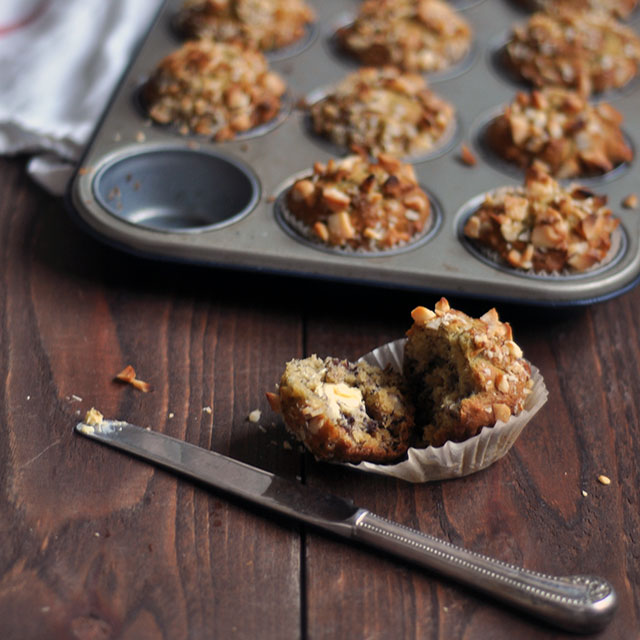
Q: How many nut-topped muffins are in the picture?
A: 10